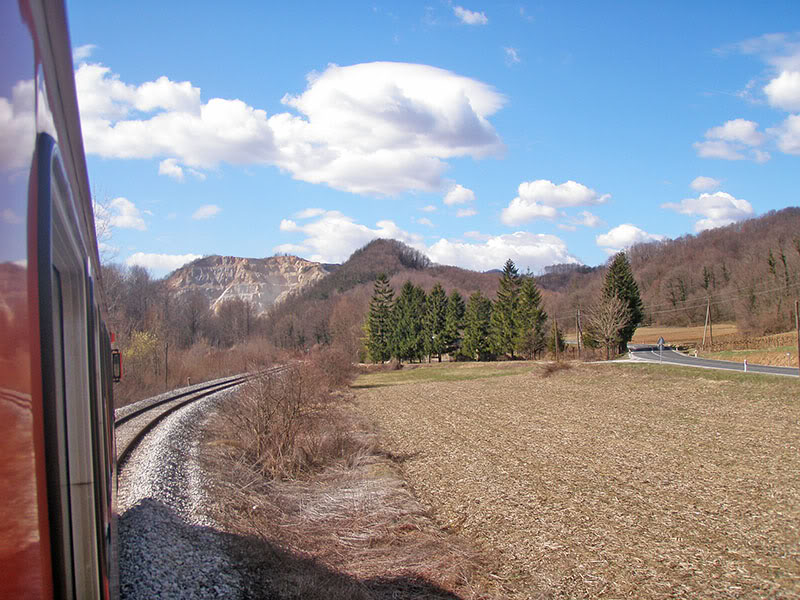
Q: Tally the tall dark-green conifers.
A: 9